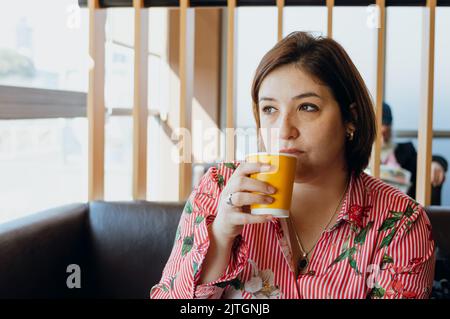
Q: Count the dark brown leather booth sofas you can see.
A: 1